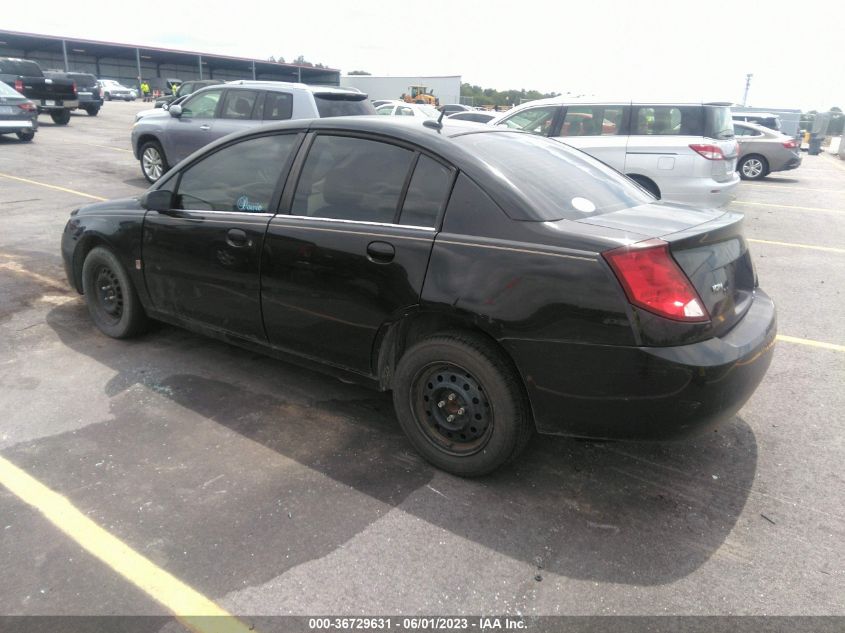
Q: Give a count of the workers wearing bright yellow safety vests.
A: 2